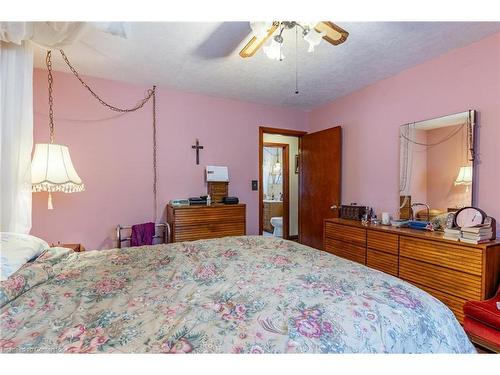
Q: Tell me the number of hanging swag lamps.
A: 1